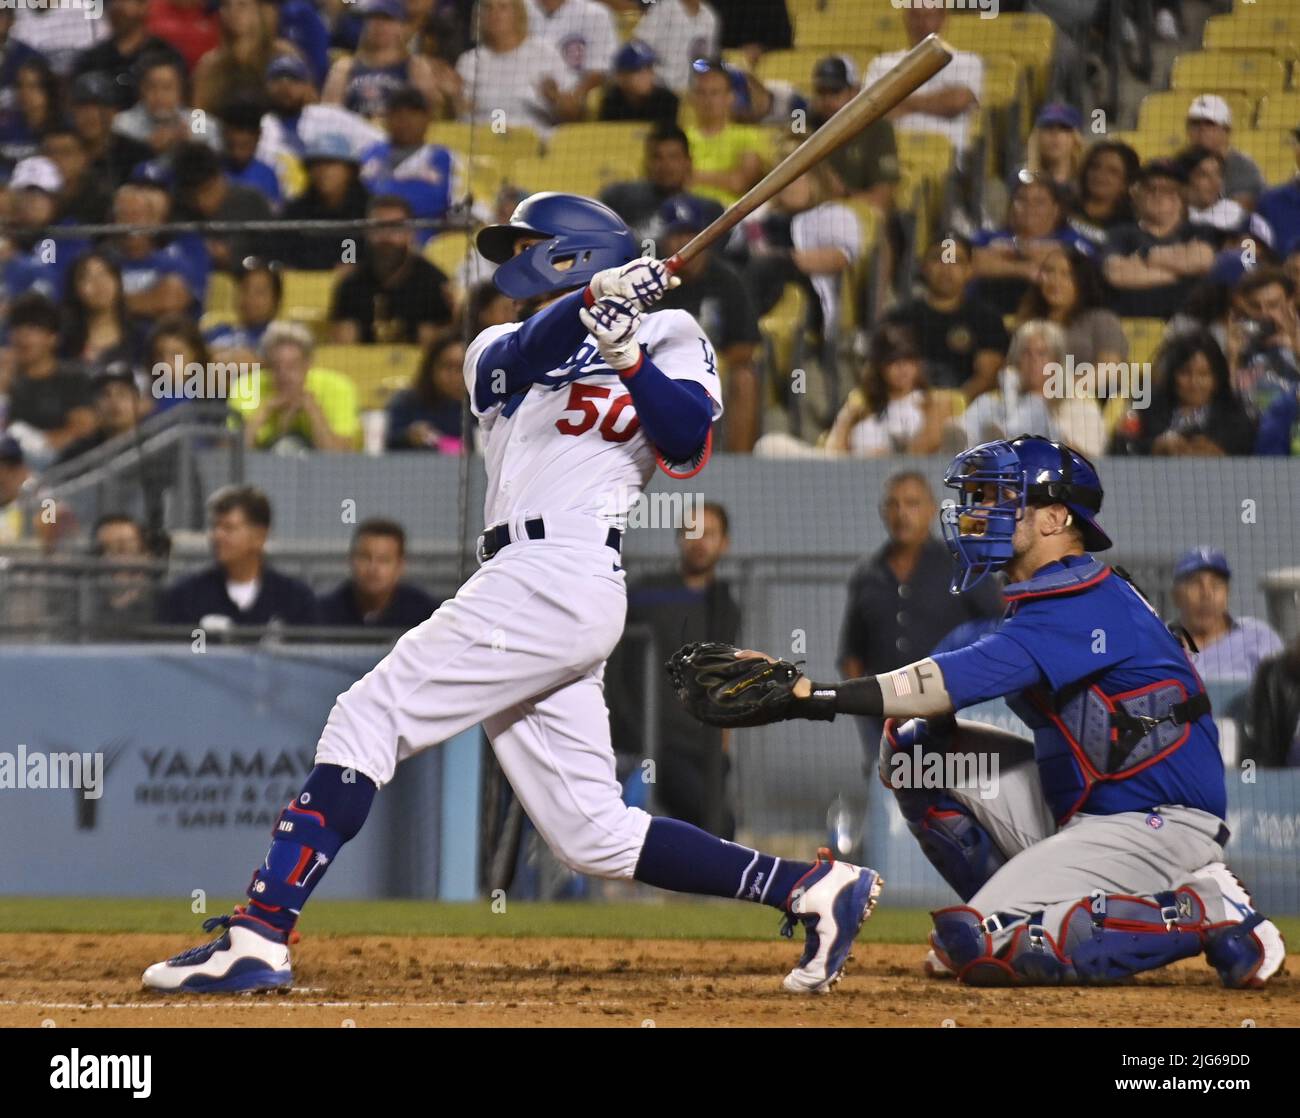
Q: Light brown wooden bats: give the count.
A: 1